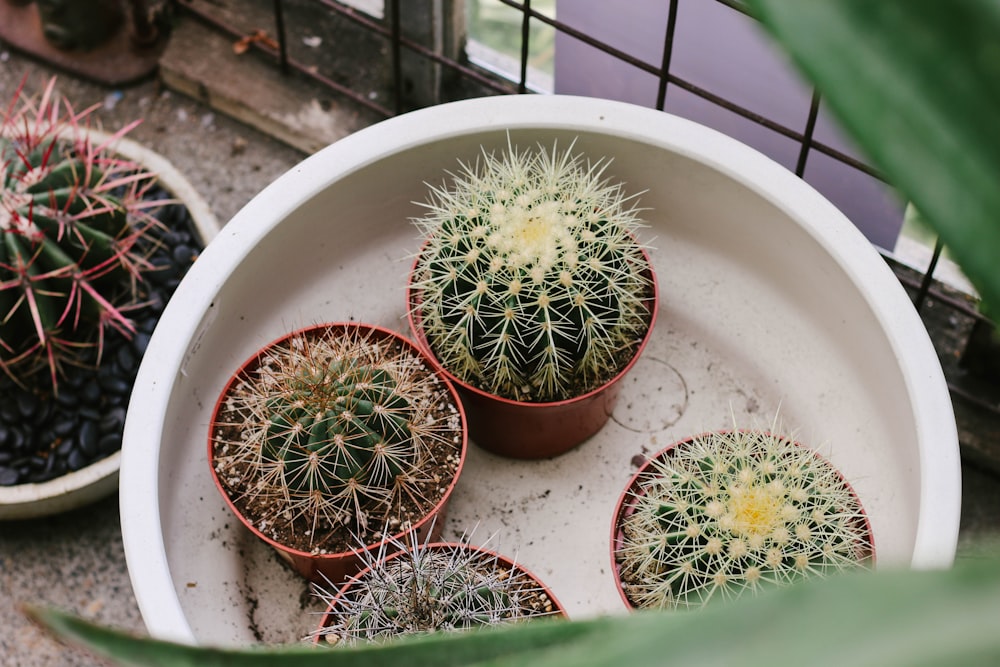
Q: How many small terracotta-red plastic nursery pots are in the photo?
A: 4